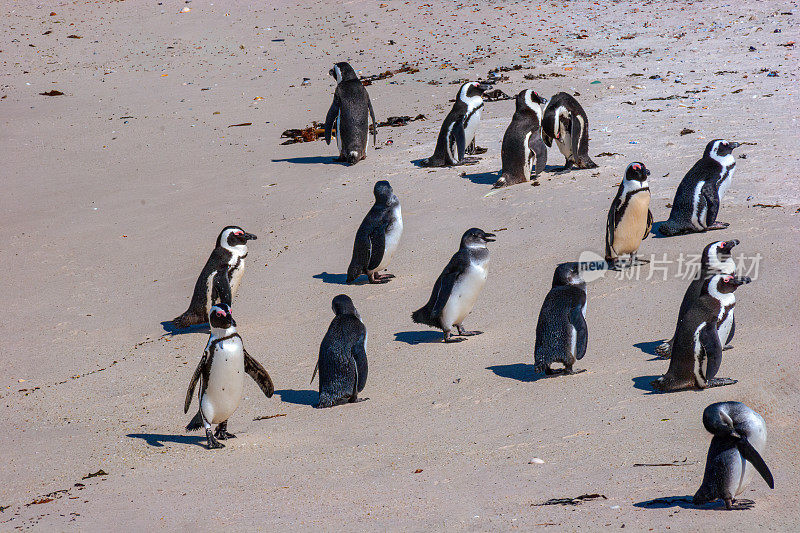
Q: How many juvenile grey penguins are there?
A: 5